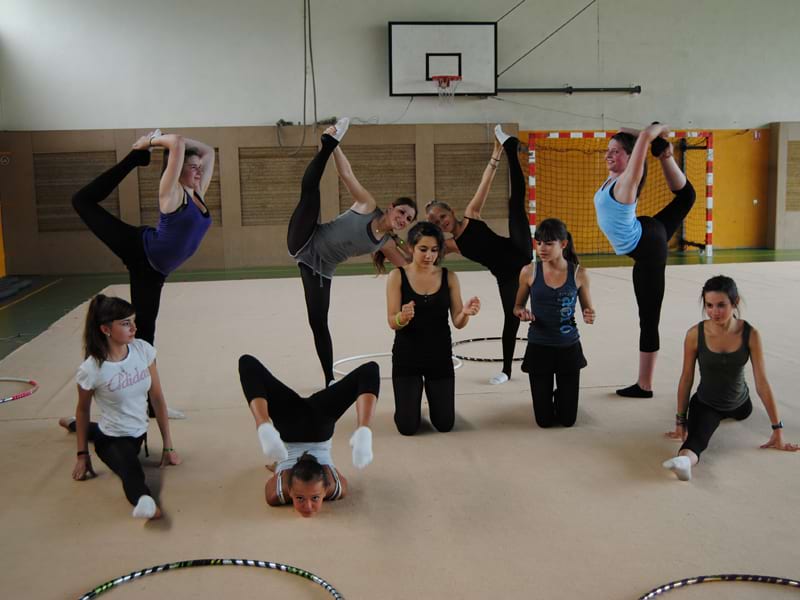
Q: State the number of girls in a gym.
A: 9